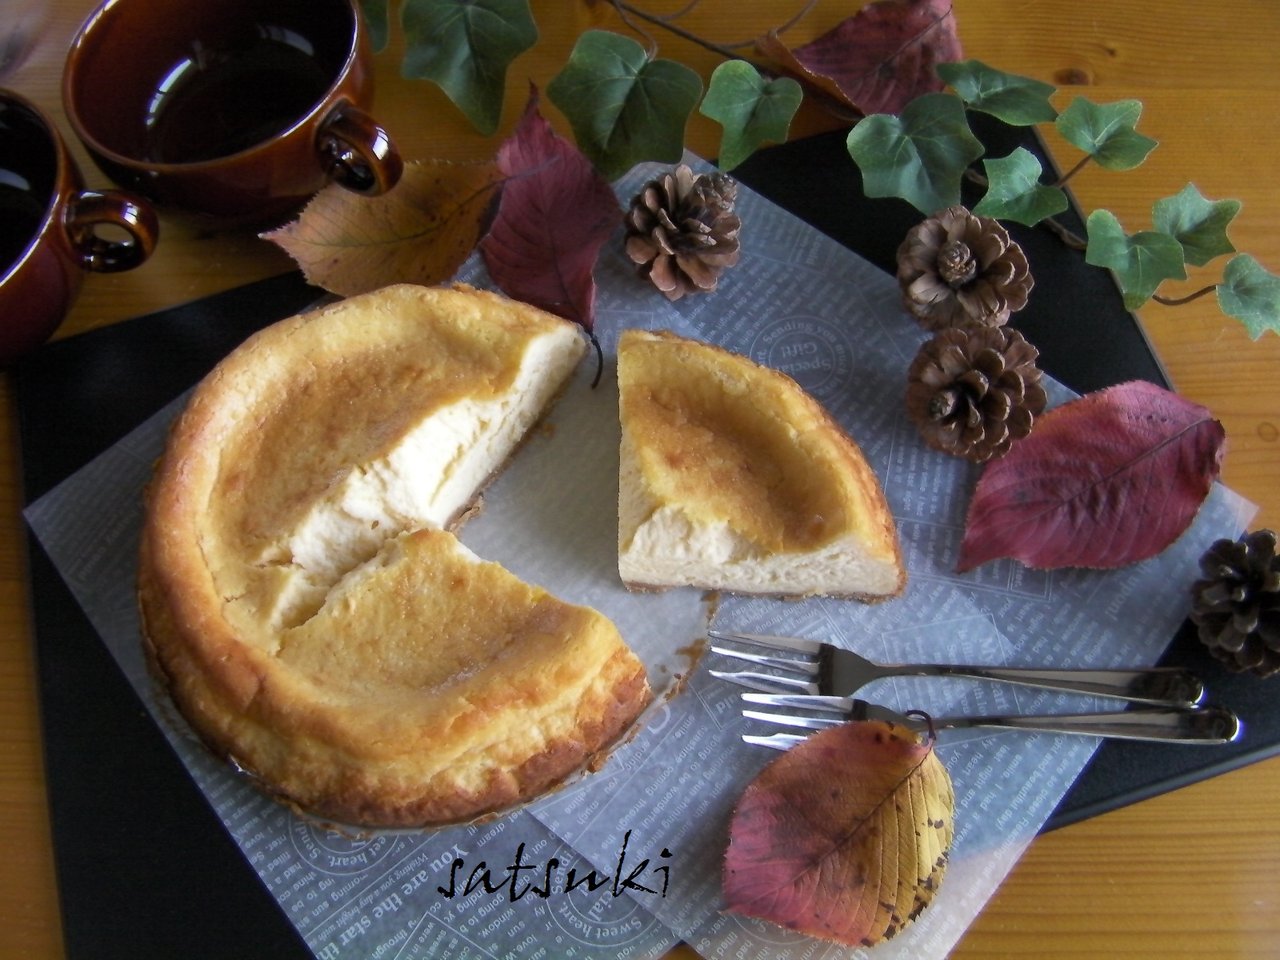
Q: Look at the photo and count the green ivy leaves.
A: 11